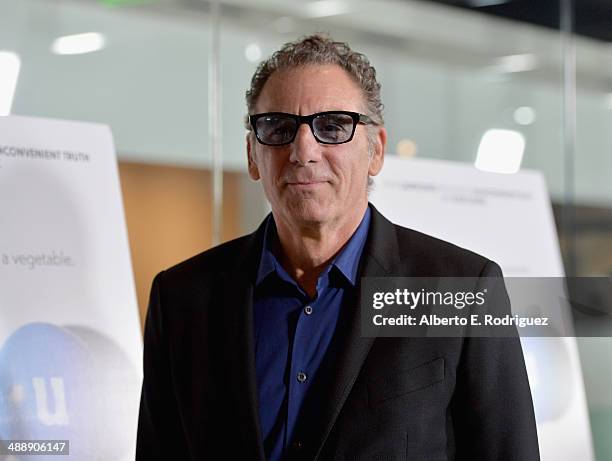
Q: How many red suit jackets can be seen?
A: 0